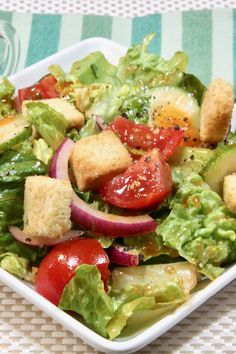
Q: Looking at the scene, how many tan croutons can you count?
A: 5